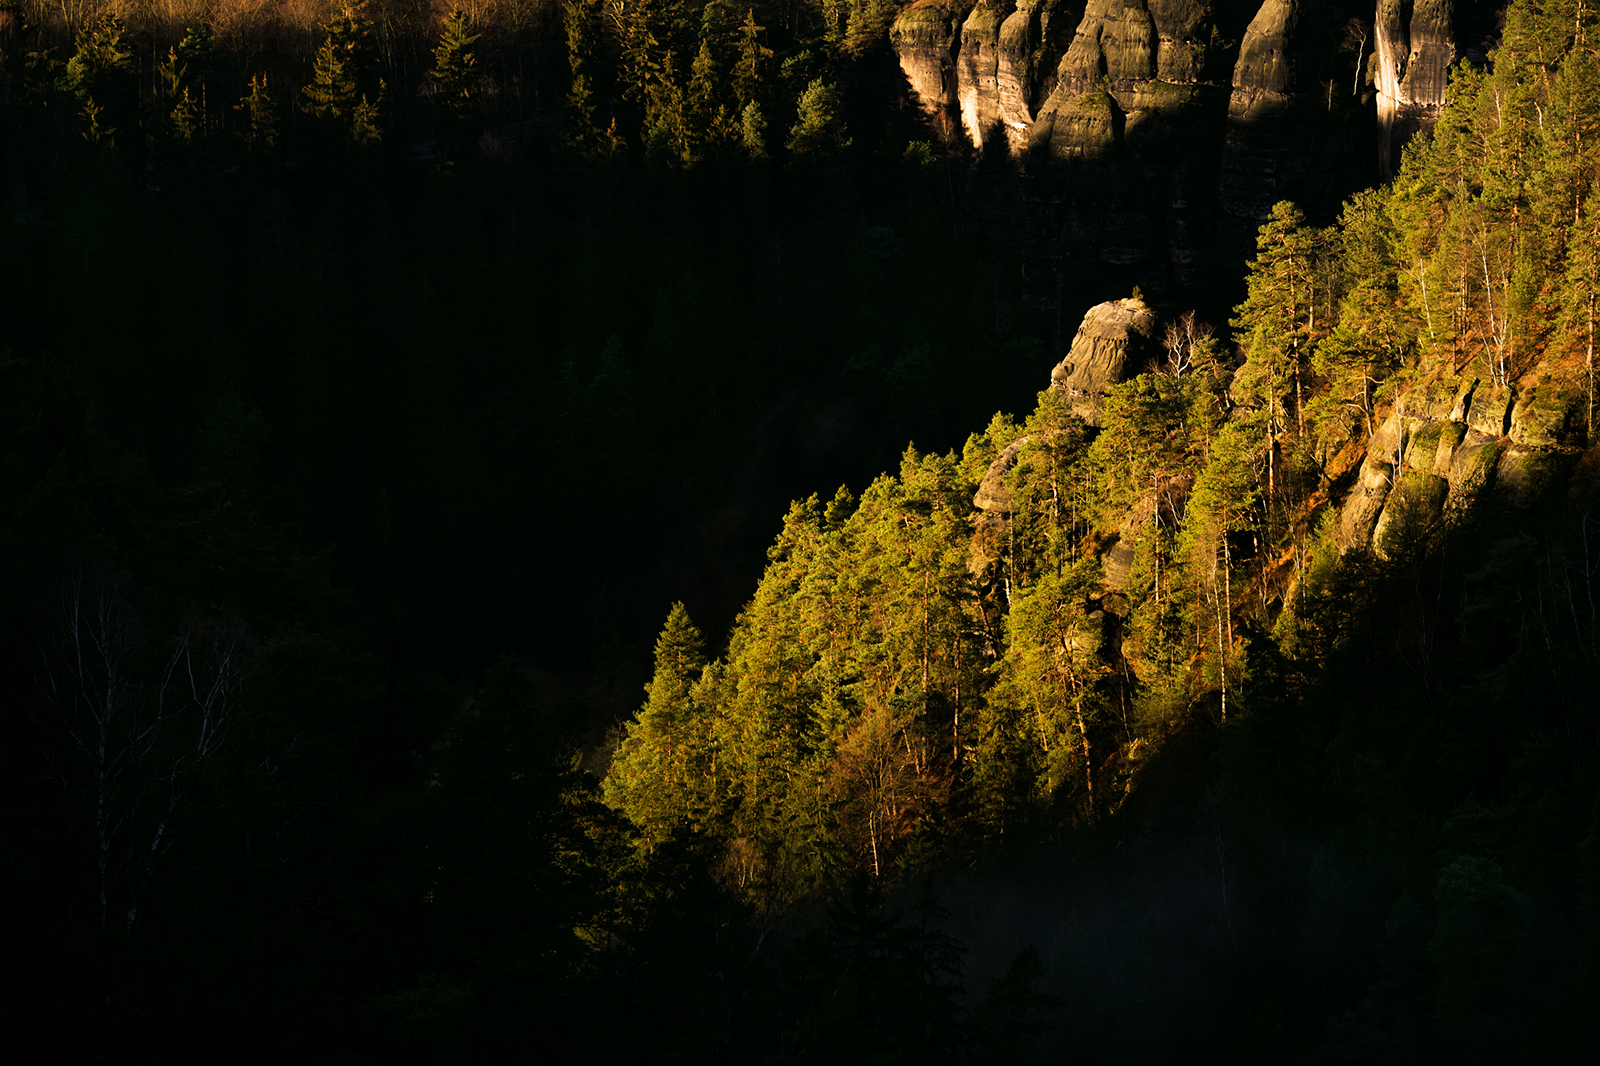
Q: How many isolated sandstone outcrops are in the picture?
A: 1